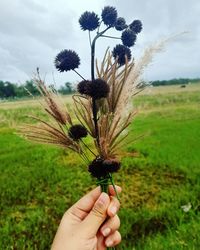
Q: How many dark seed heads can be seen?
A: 12